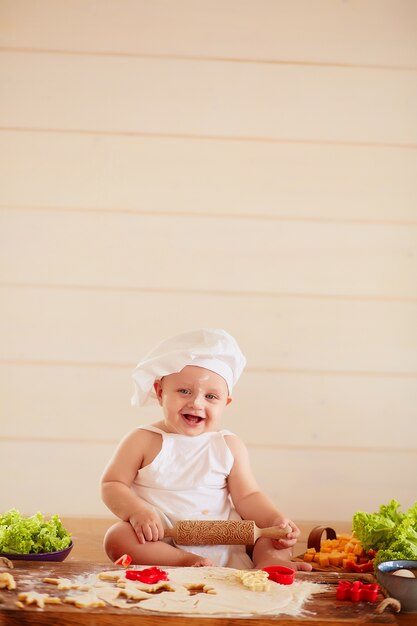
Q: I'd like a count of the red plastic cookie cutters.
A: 3